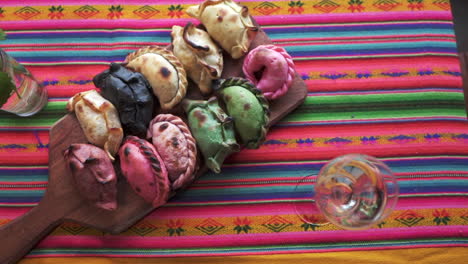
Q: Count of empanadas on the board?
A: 11